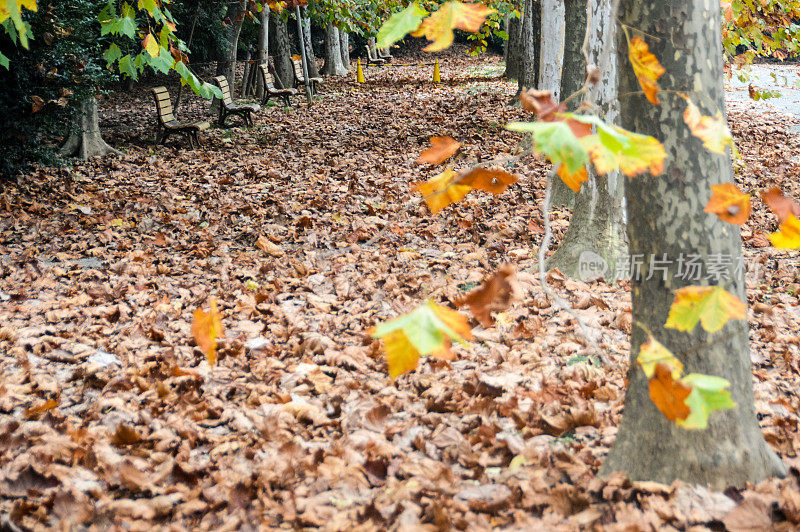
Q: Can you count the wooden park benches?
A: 6